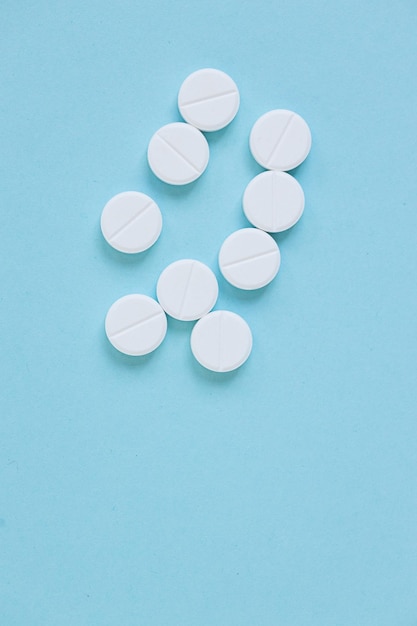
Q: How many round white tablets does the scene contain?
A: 9